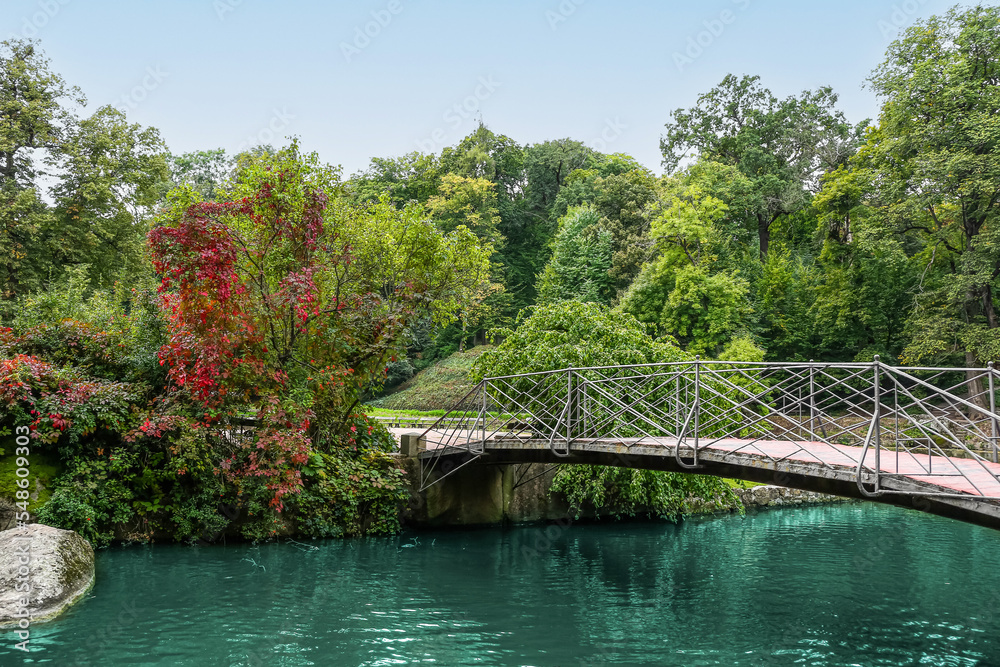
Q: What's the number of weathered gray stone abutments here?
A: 1